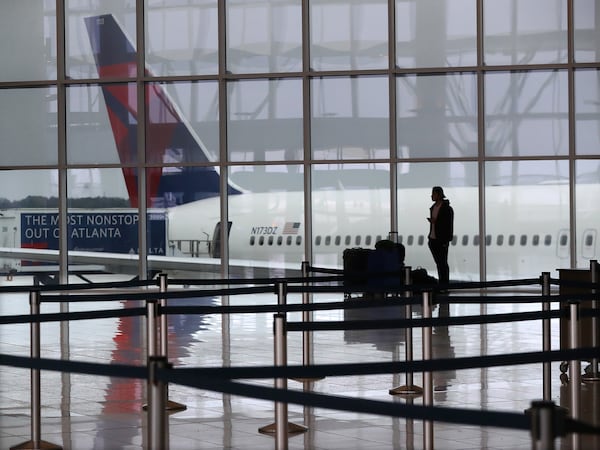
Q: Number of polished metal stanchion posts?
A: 13